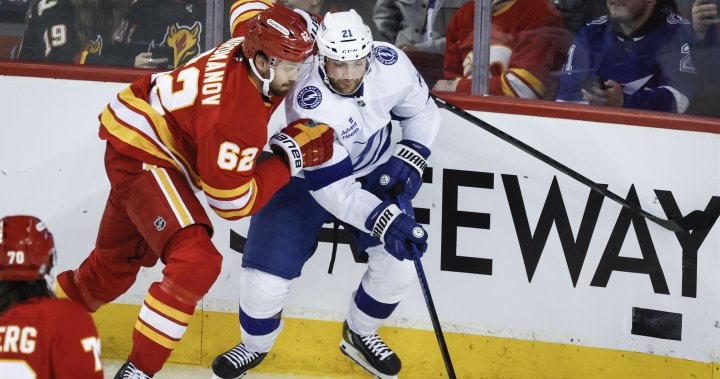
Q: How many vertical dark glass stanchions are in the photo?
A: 2